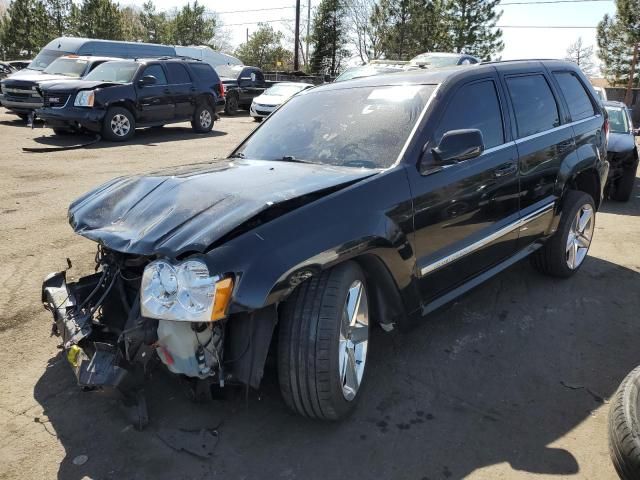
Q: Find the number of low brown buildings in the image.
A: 1